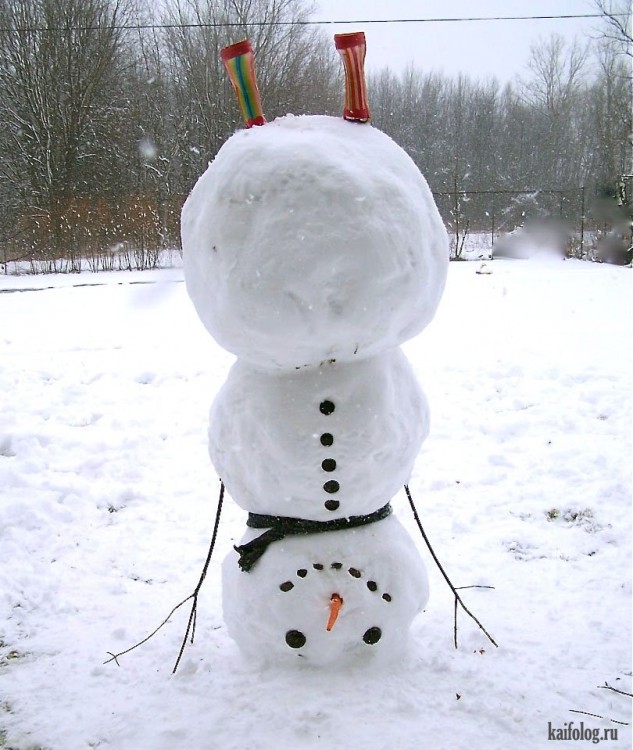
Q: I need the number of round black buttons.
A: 5